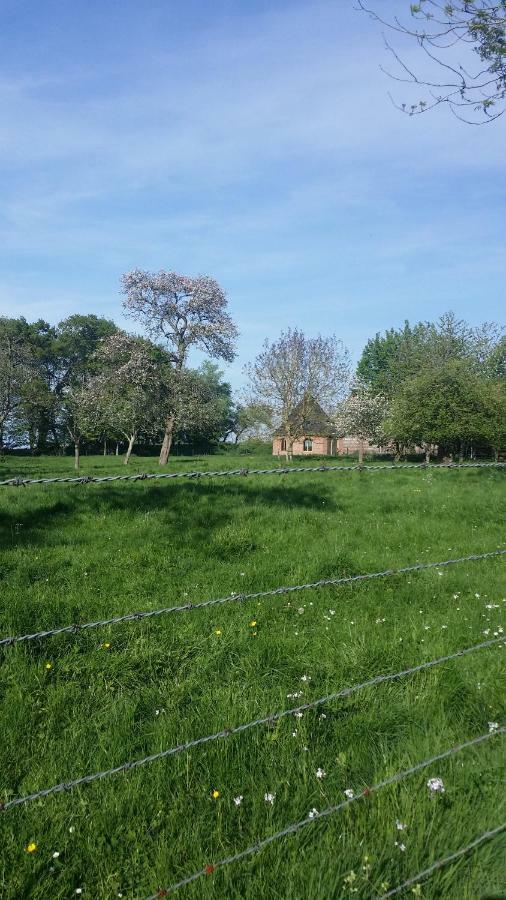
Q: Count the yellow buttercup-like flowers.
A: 7